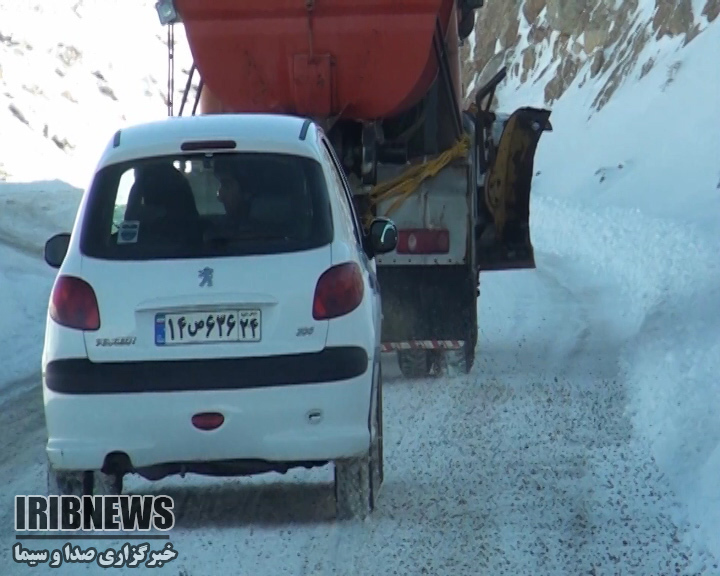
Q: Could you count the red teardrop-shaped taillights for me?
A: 2